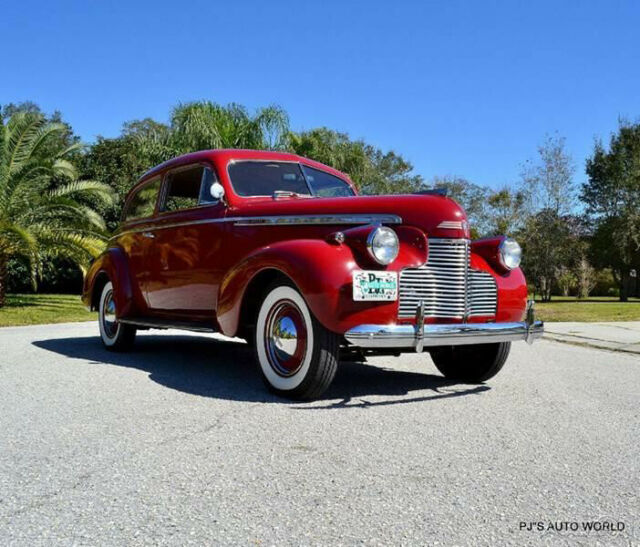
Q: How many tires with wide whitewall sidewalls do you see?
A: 2